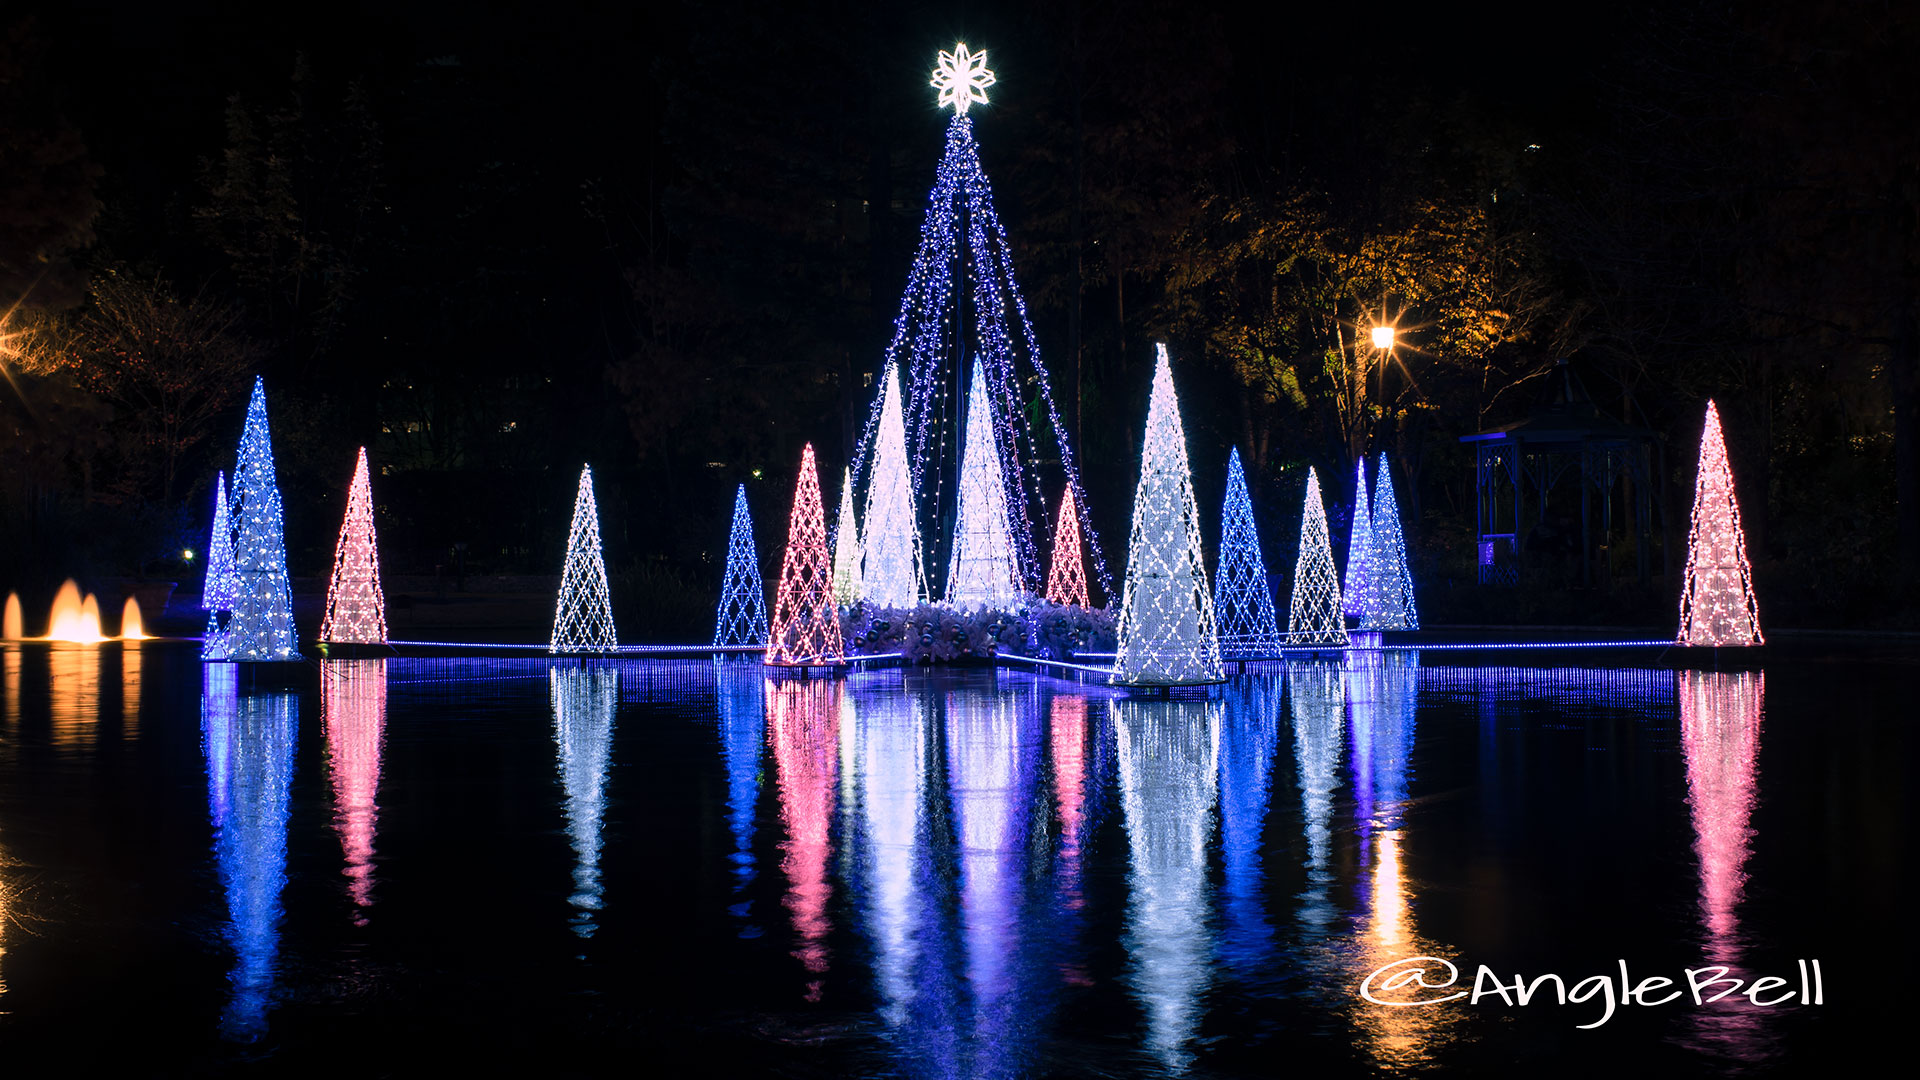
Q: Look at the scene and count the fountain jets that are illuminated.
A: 4